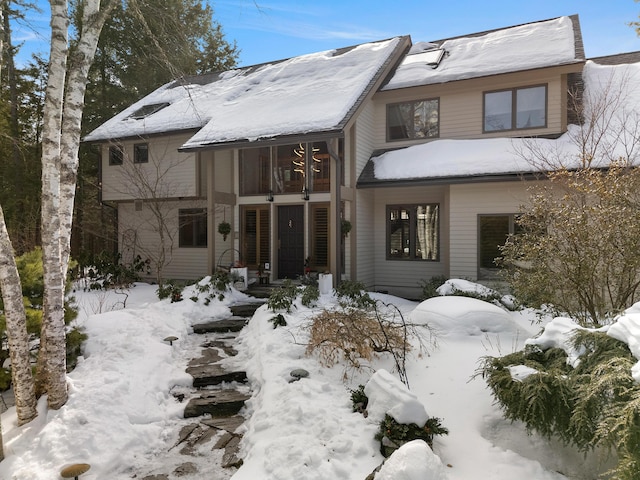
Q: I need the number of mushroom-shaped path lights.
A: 3